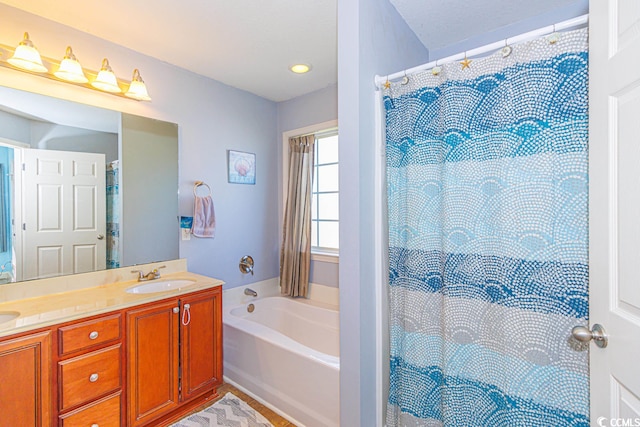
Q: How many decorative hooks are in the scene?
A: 6